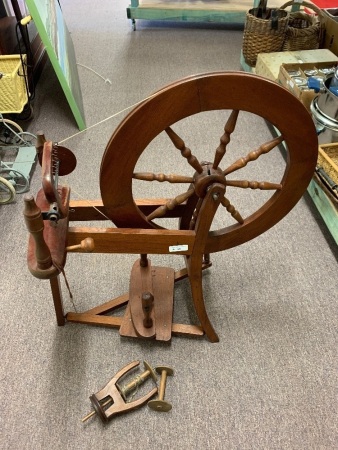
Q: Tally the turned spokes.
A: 8